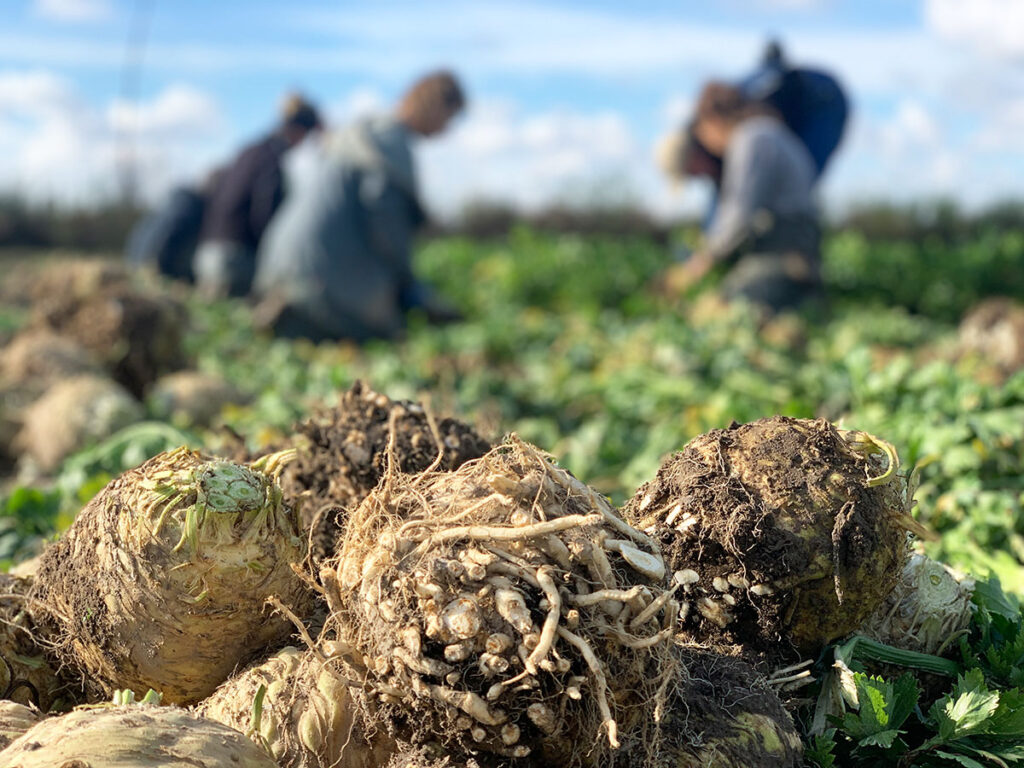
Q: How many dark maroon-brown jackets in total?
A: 1